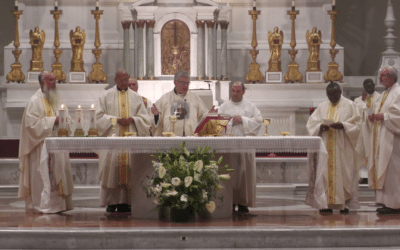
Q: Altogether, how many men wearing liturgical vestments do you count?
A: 8